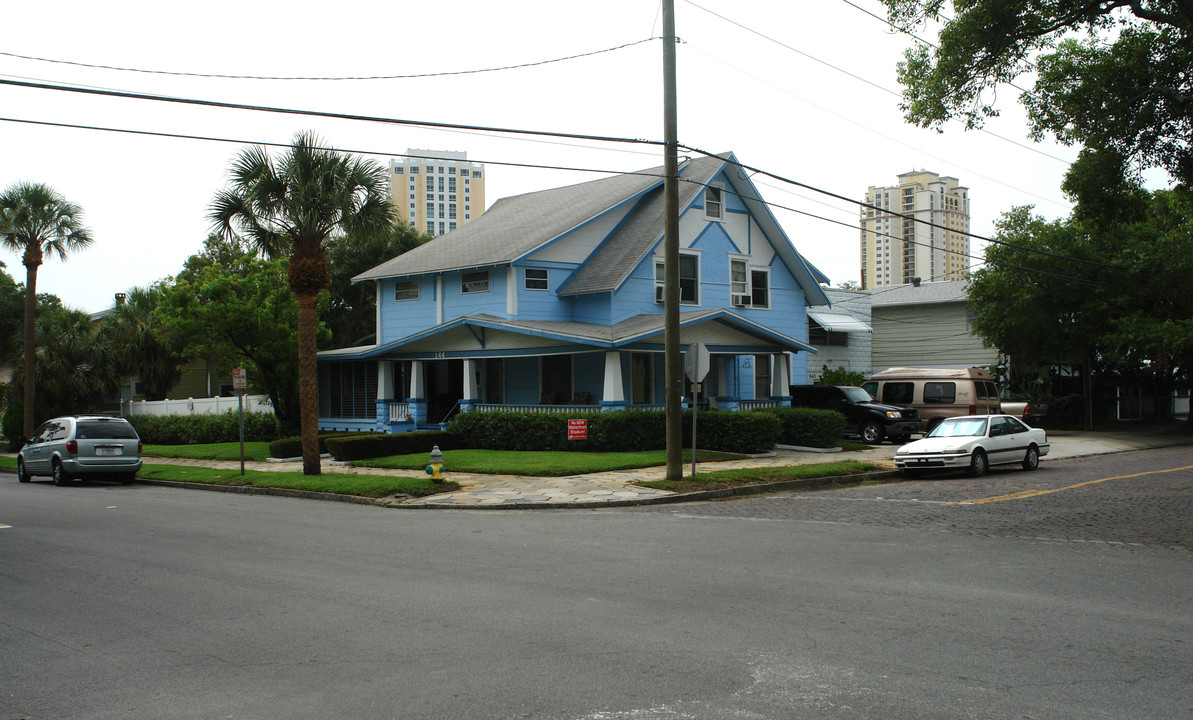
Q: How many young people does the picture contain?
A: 0